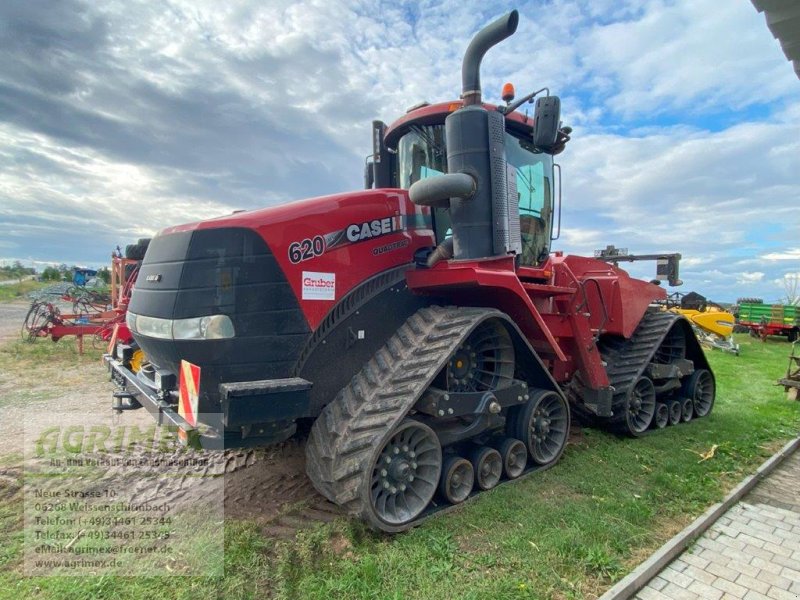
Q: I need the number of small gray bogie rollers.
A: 6